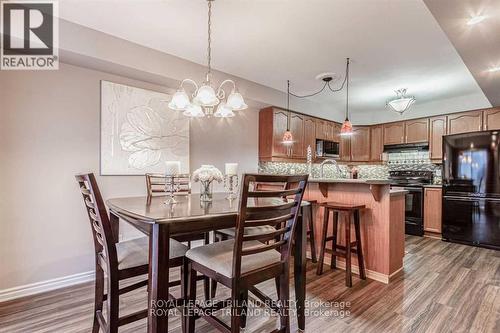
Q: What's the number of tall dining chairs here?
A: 4